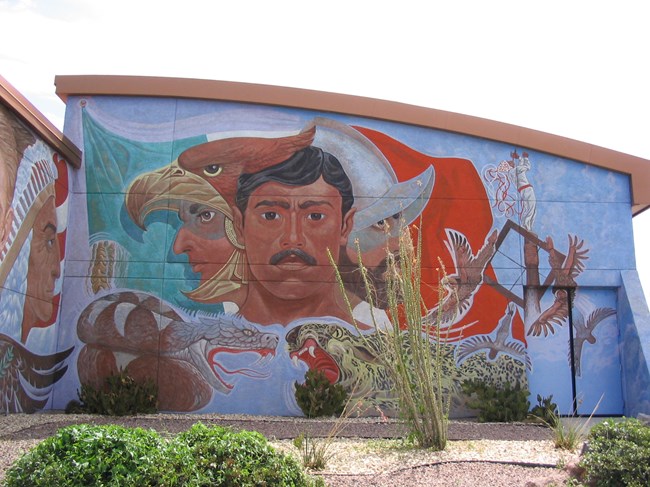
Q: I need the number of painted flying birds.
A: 4